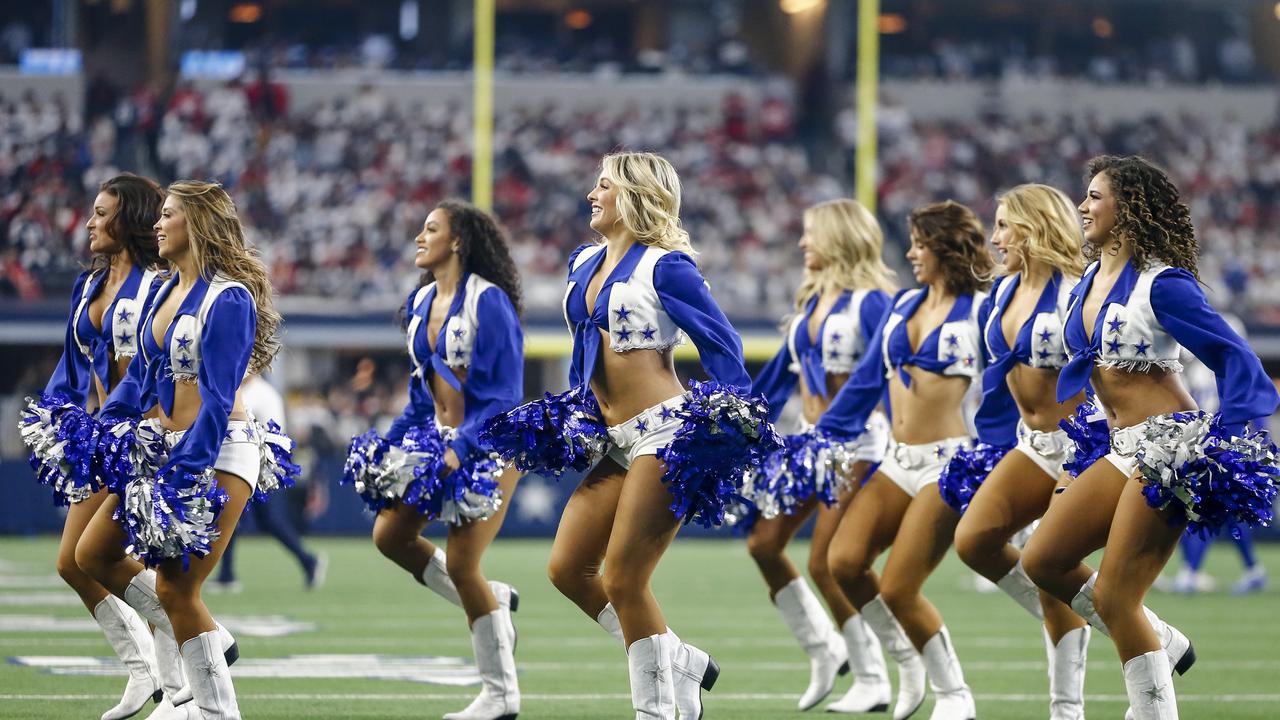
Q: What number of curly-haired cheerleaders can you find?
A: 2